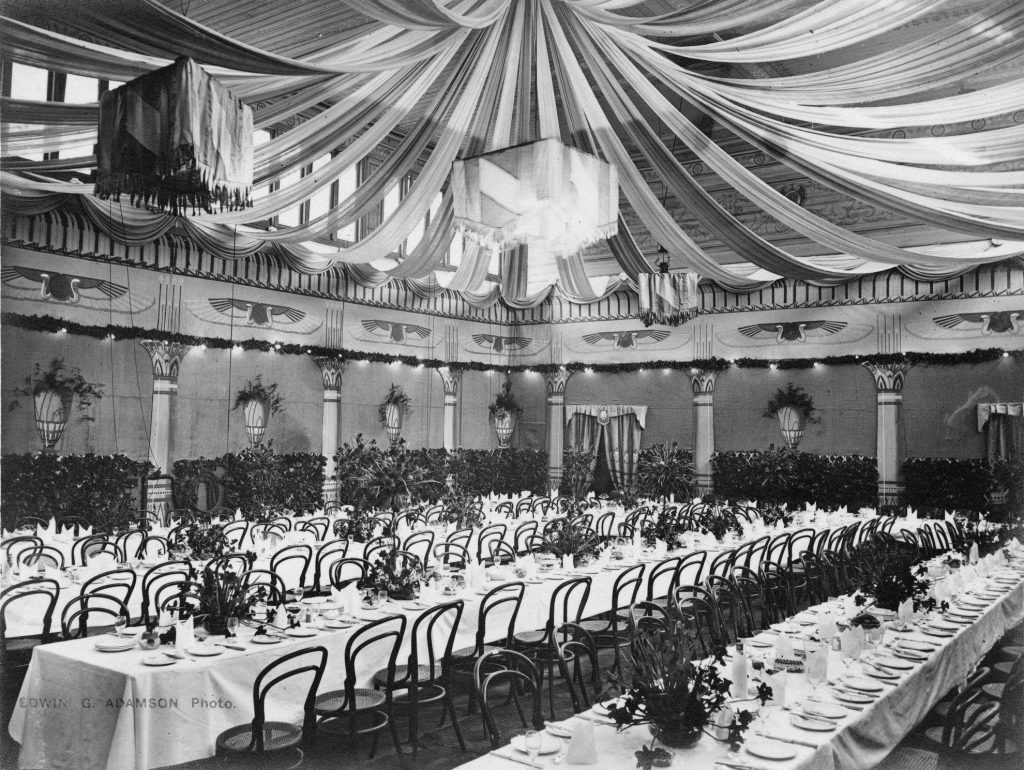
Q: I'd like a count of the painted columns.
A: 6